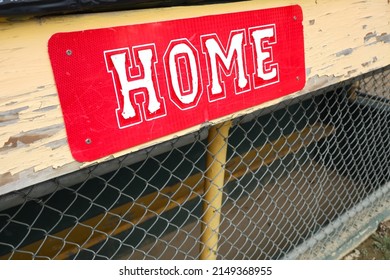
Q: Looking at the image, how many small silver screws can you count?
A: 4